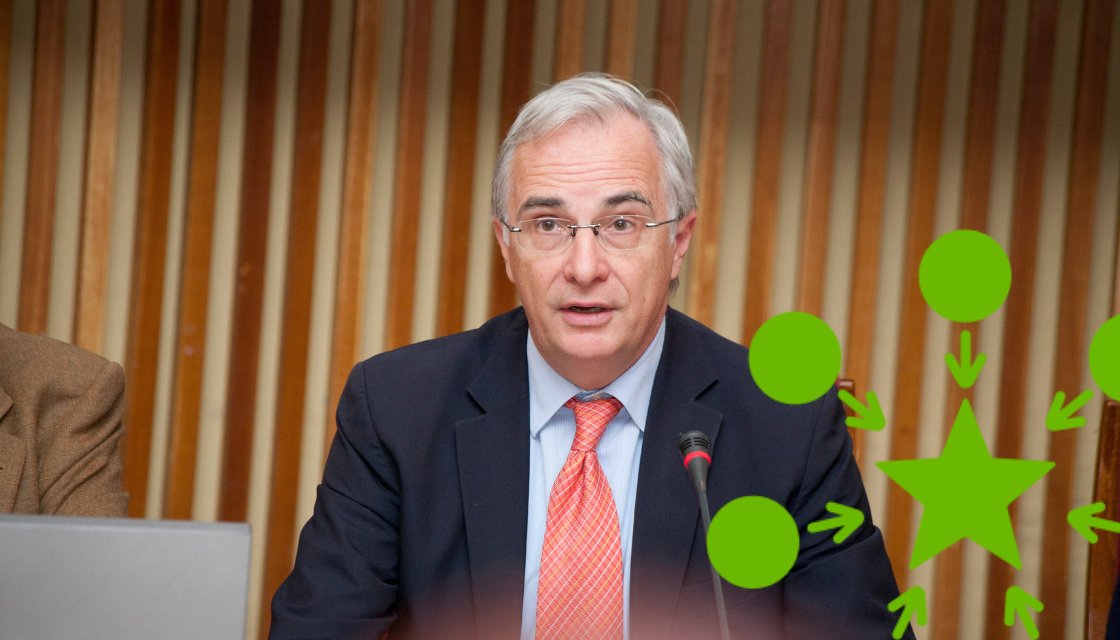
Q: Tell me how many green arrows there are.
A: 7